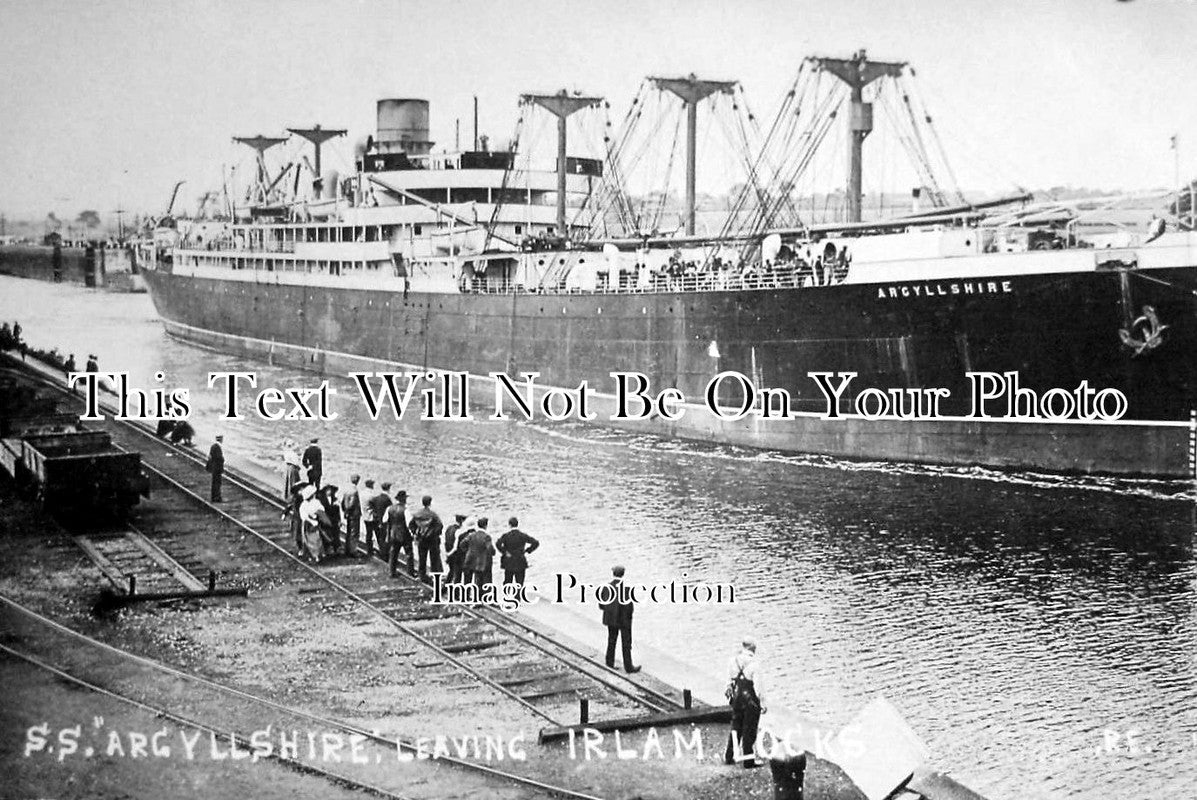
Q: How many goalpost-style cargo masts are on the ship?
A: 5